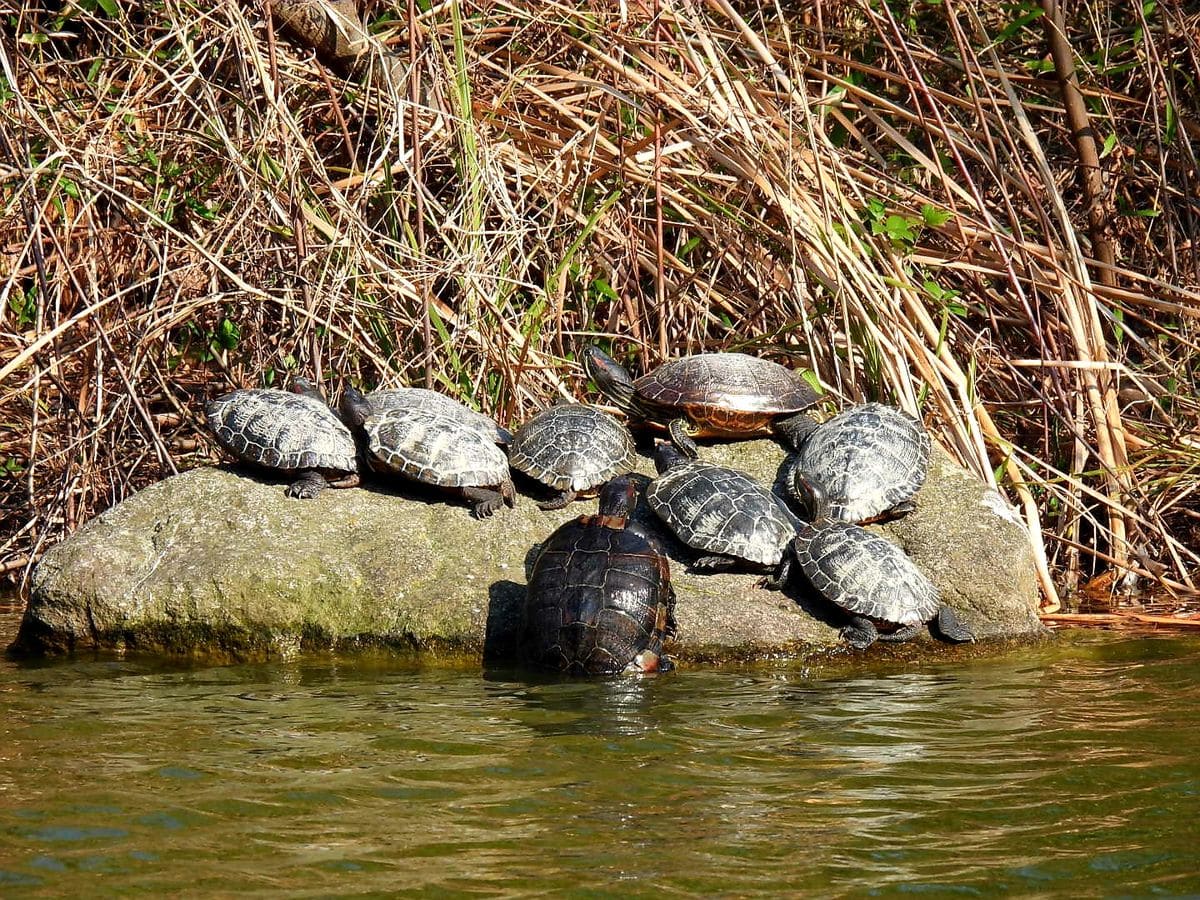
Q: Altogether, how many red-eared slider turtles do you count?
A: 9